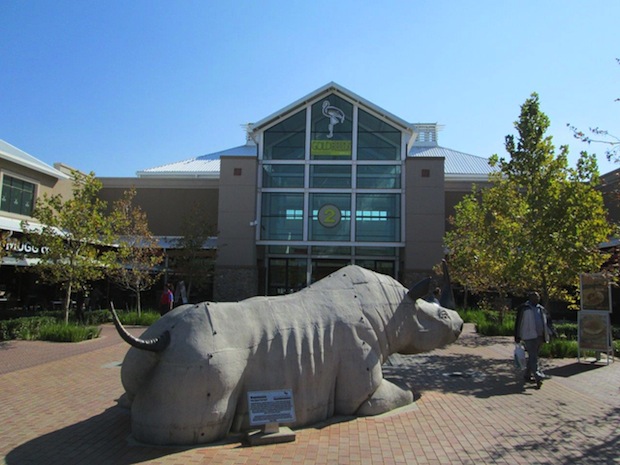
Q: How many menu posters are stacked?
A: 2